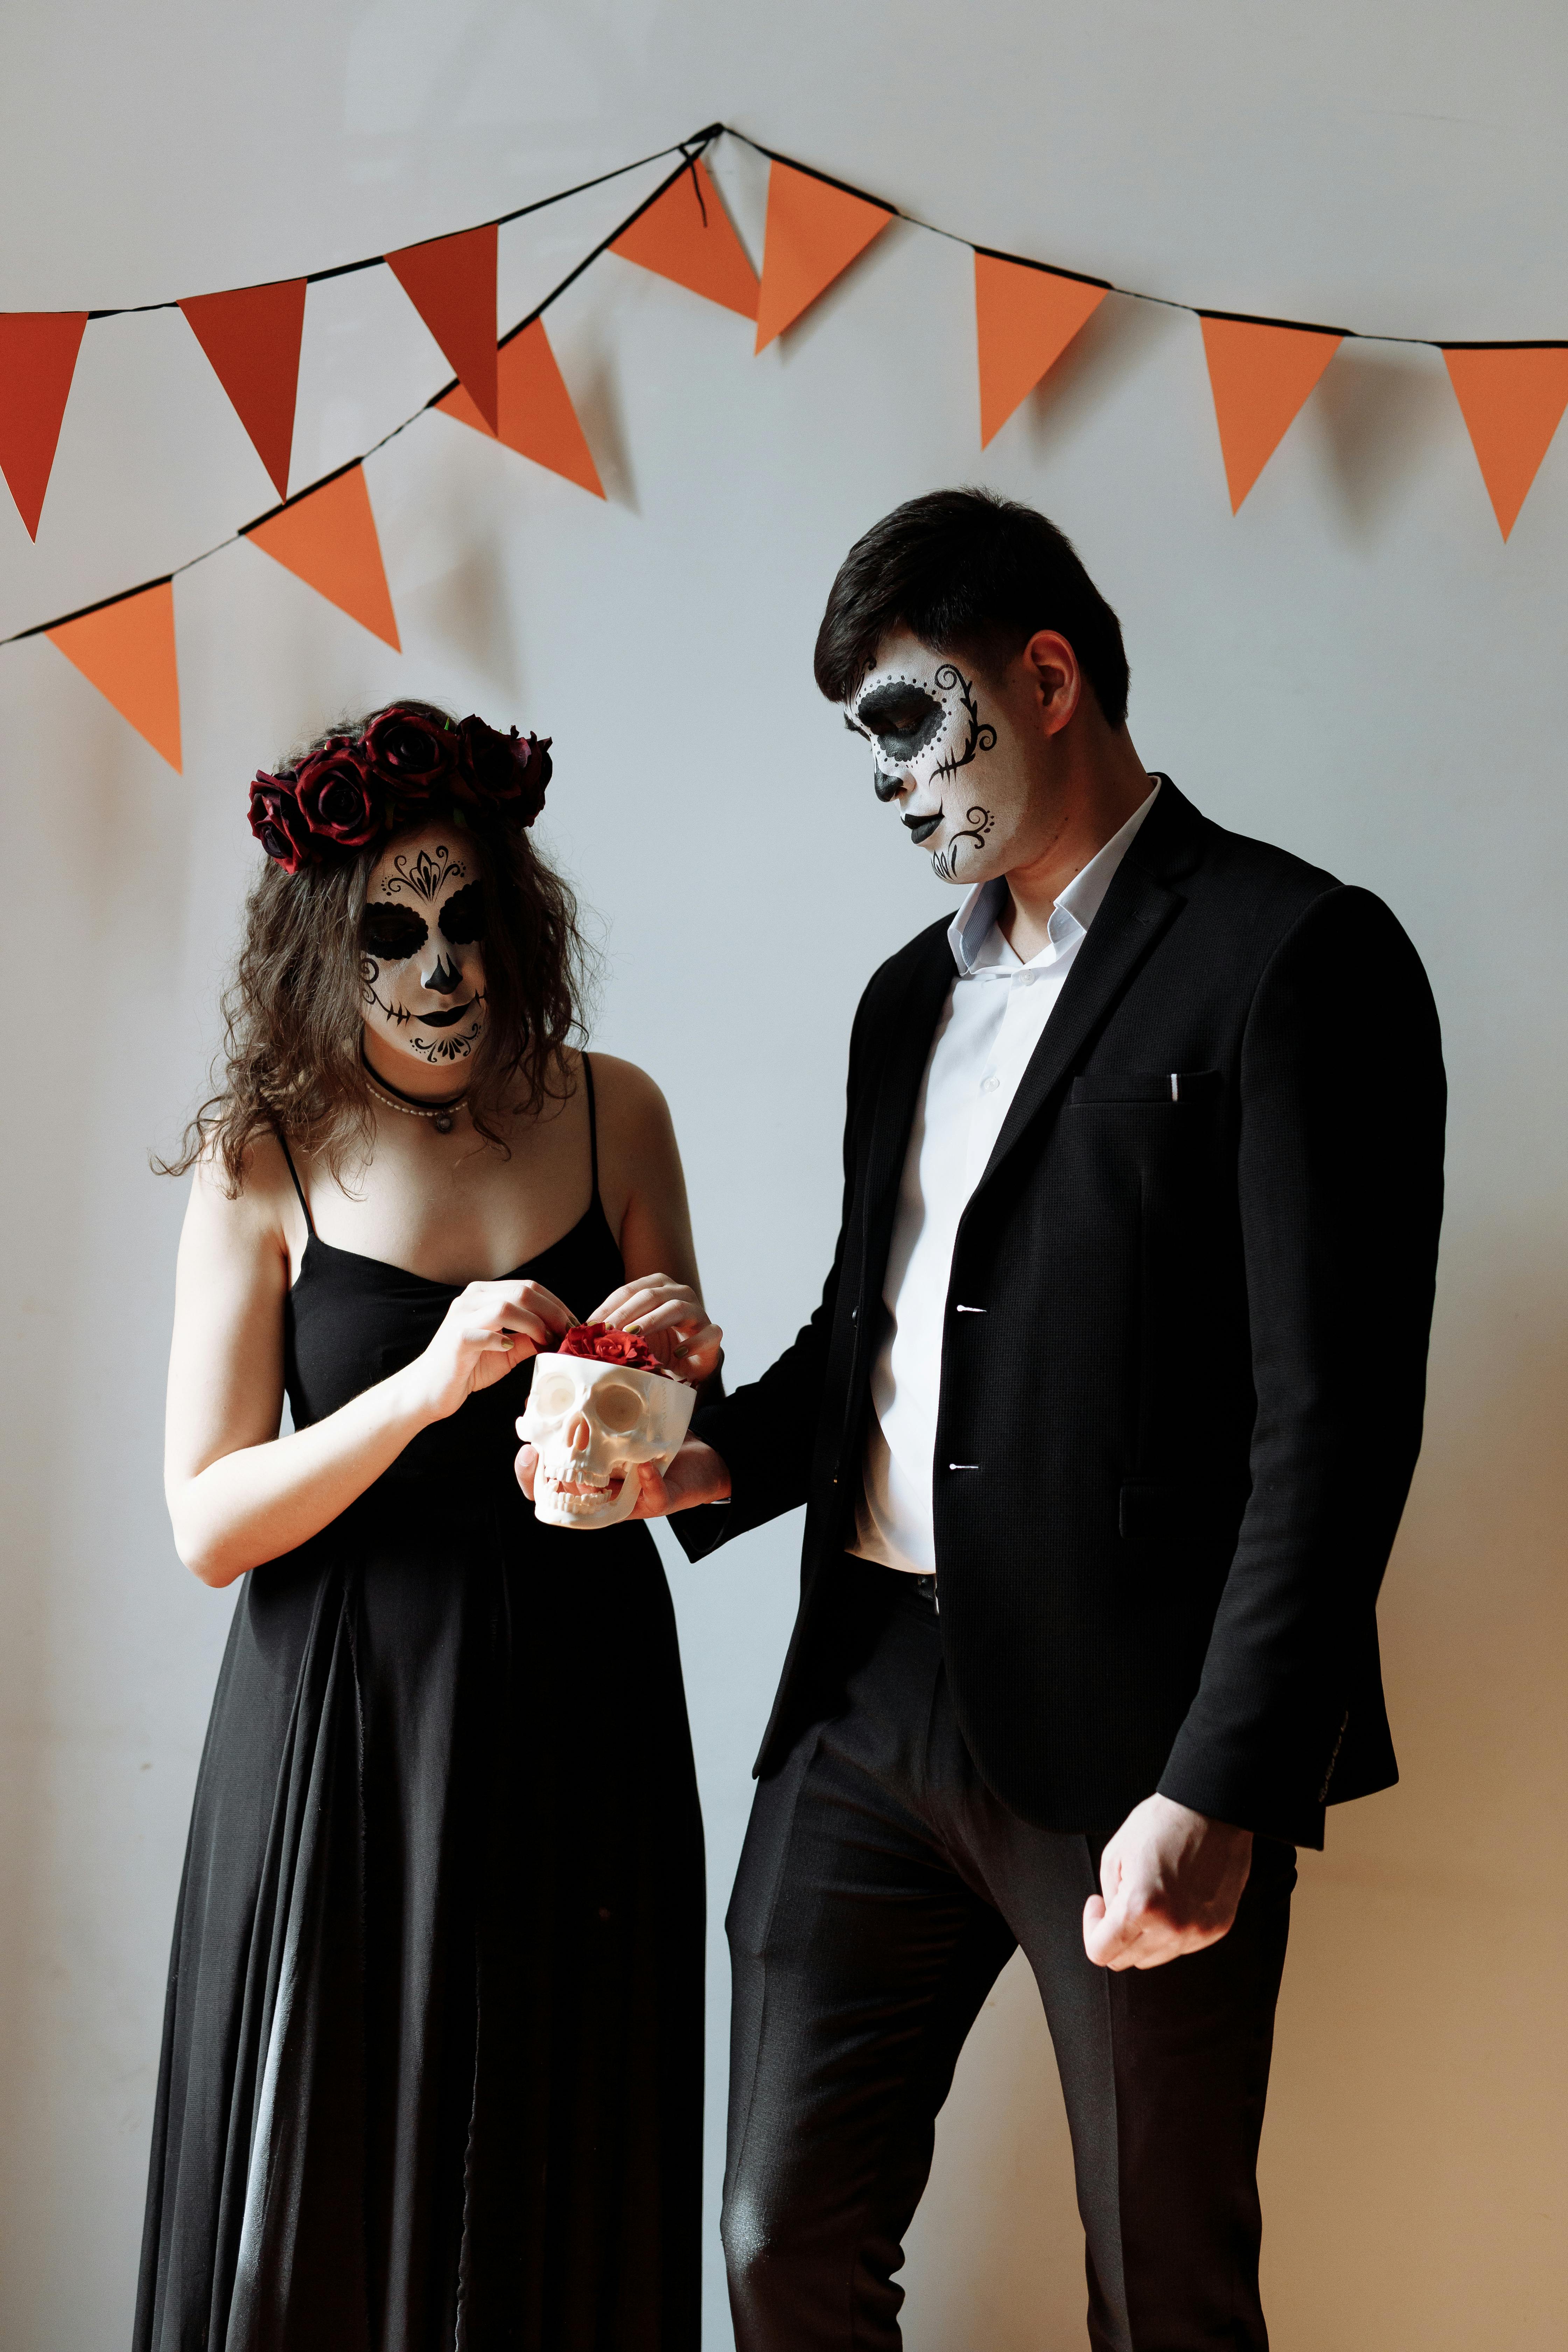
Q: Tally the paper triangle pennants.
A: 11